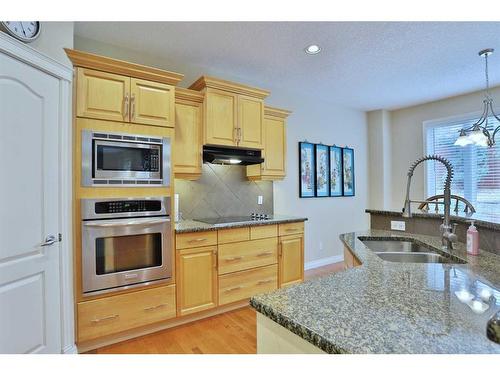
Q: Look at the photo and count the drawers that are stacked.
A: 2